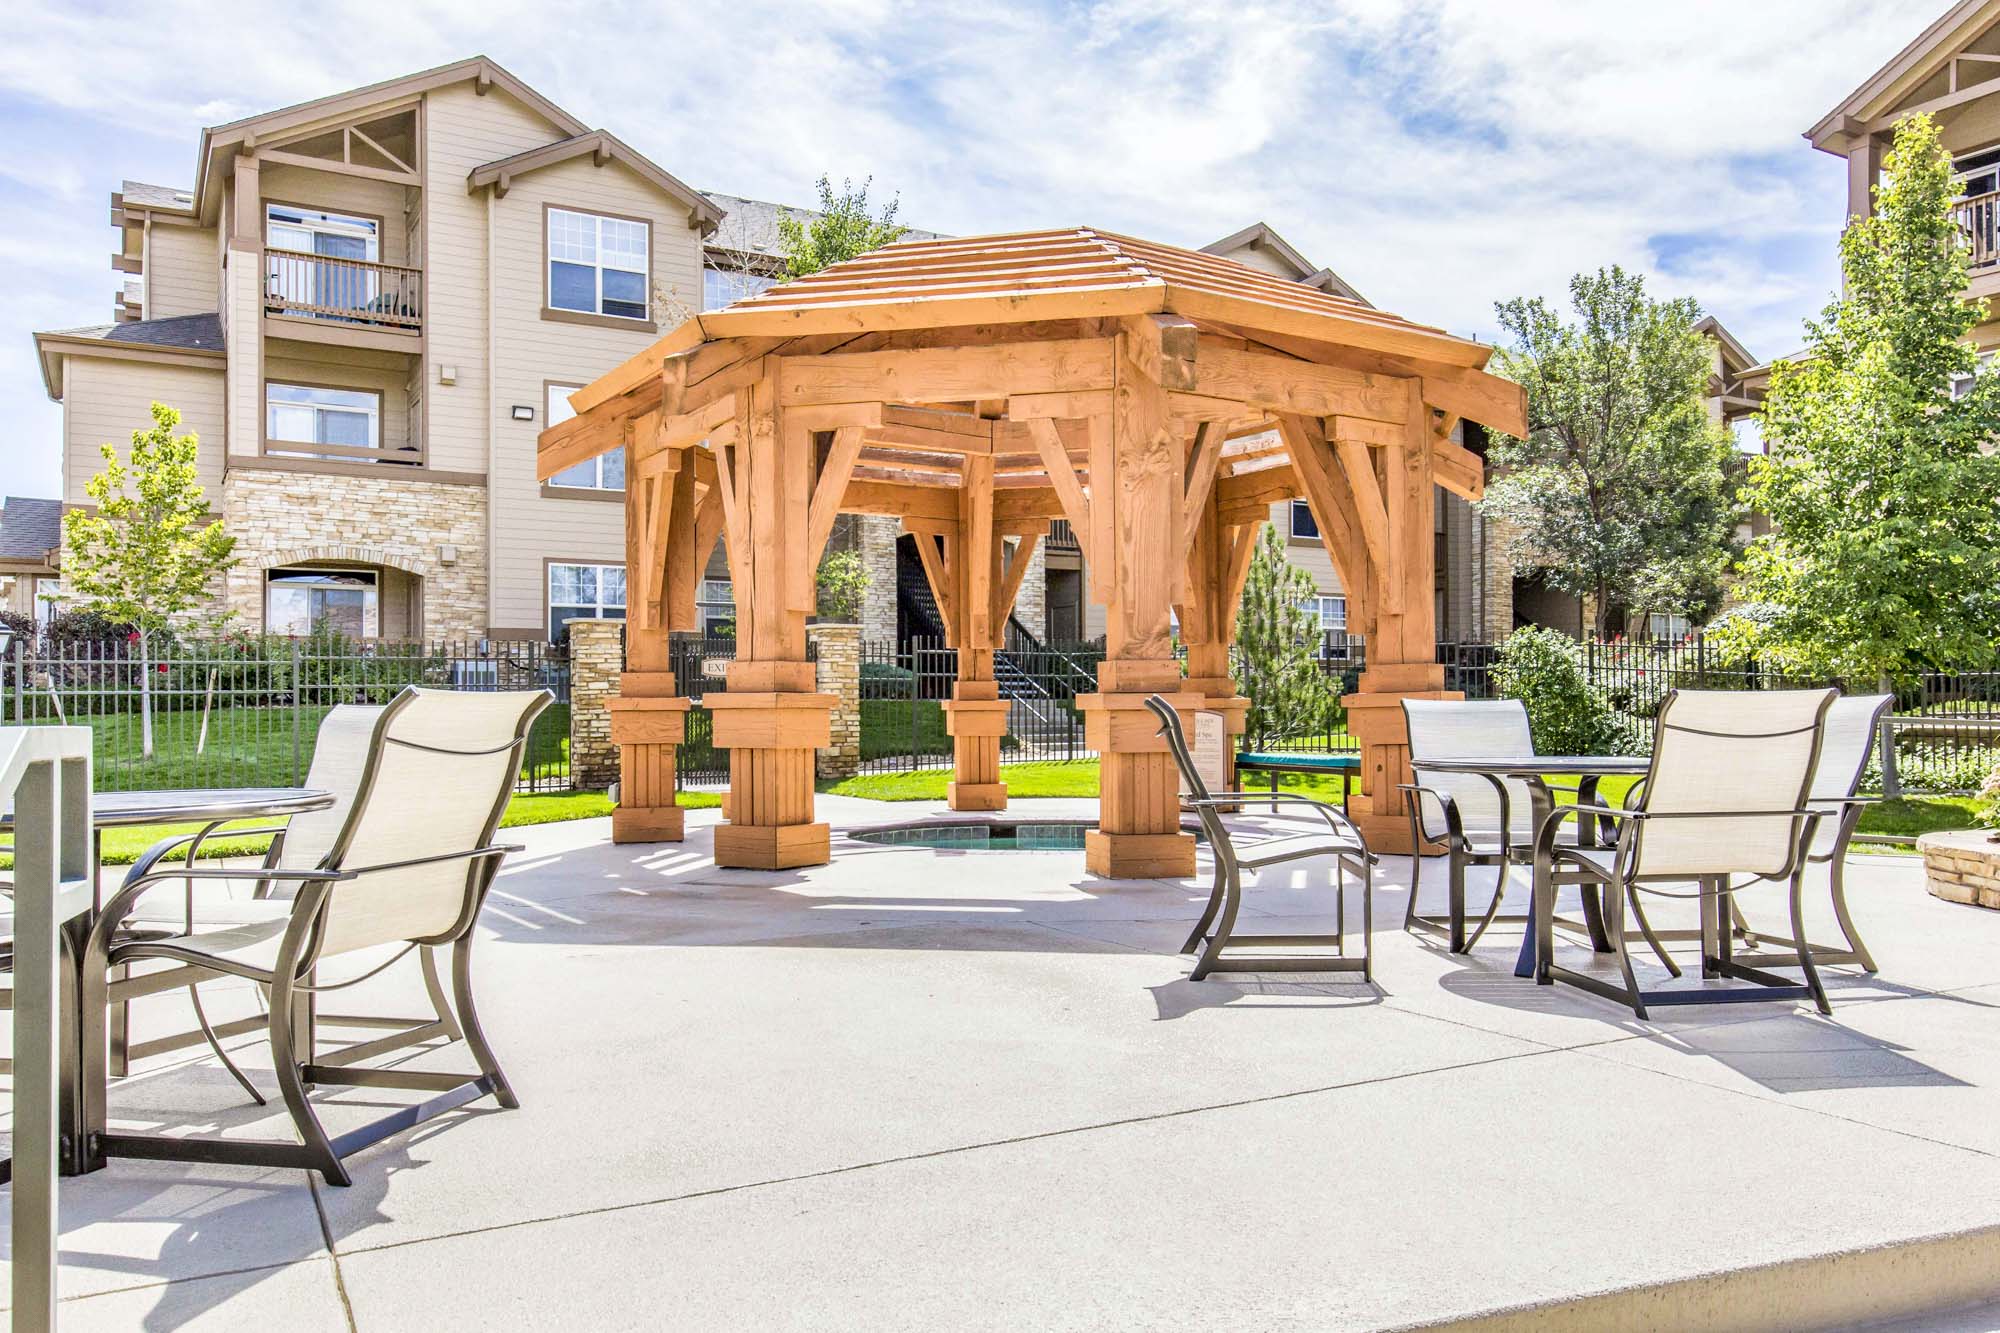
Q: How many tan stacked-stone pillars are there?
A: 2